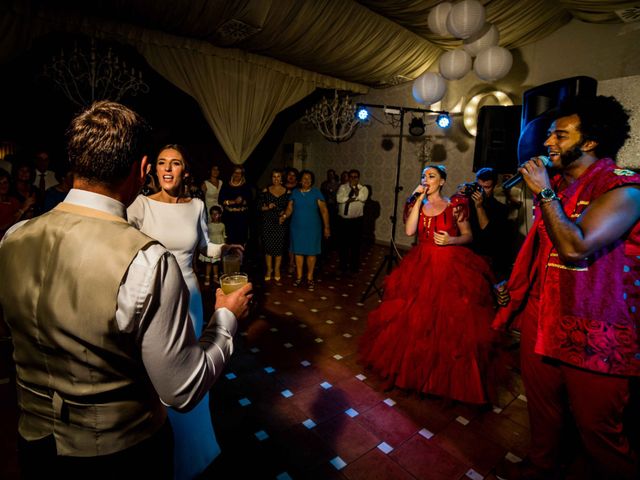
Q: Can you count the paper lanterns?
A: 6